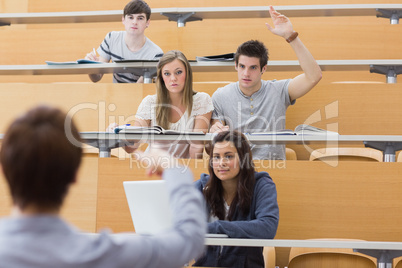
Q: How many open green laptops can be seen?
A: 0